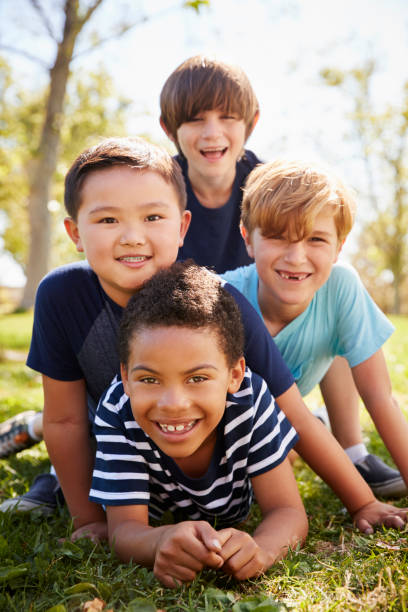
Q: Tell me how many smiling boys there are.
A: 4